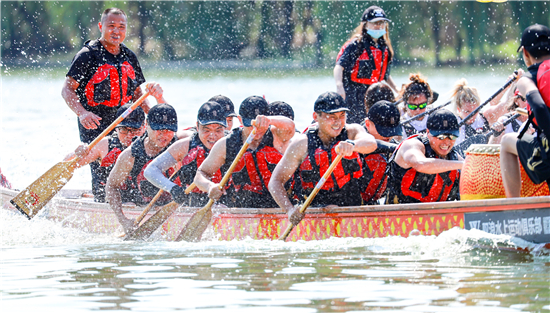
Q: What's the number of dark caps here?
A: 11